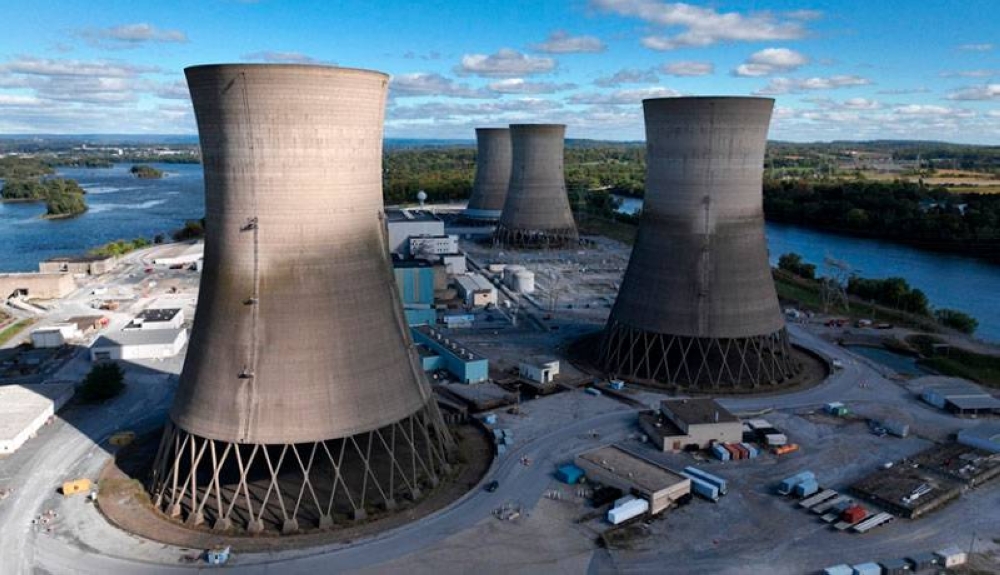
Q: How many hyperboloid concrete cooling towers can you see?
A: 4